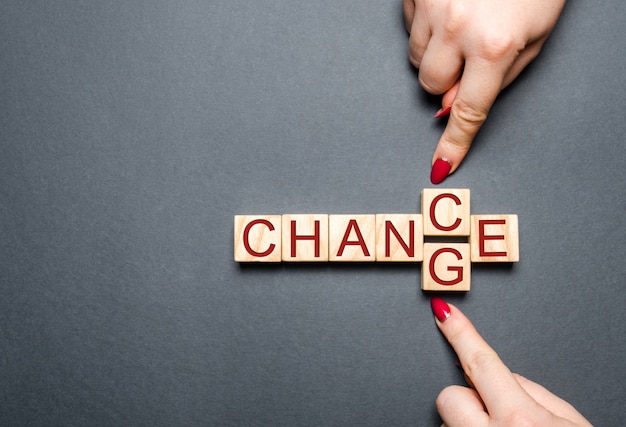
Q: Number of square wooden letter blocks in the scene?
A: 7